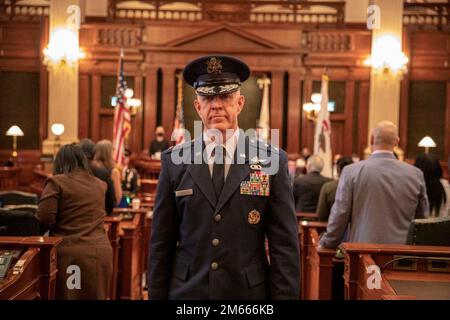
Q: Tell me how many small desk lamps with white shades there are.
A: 2